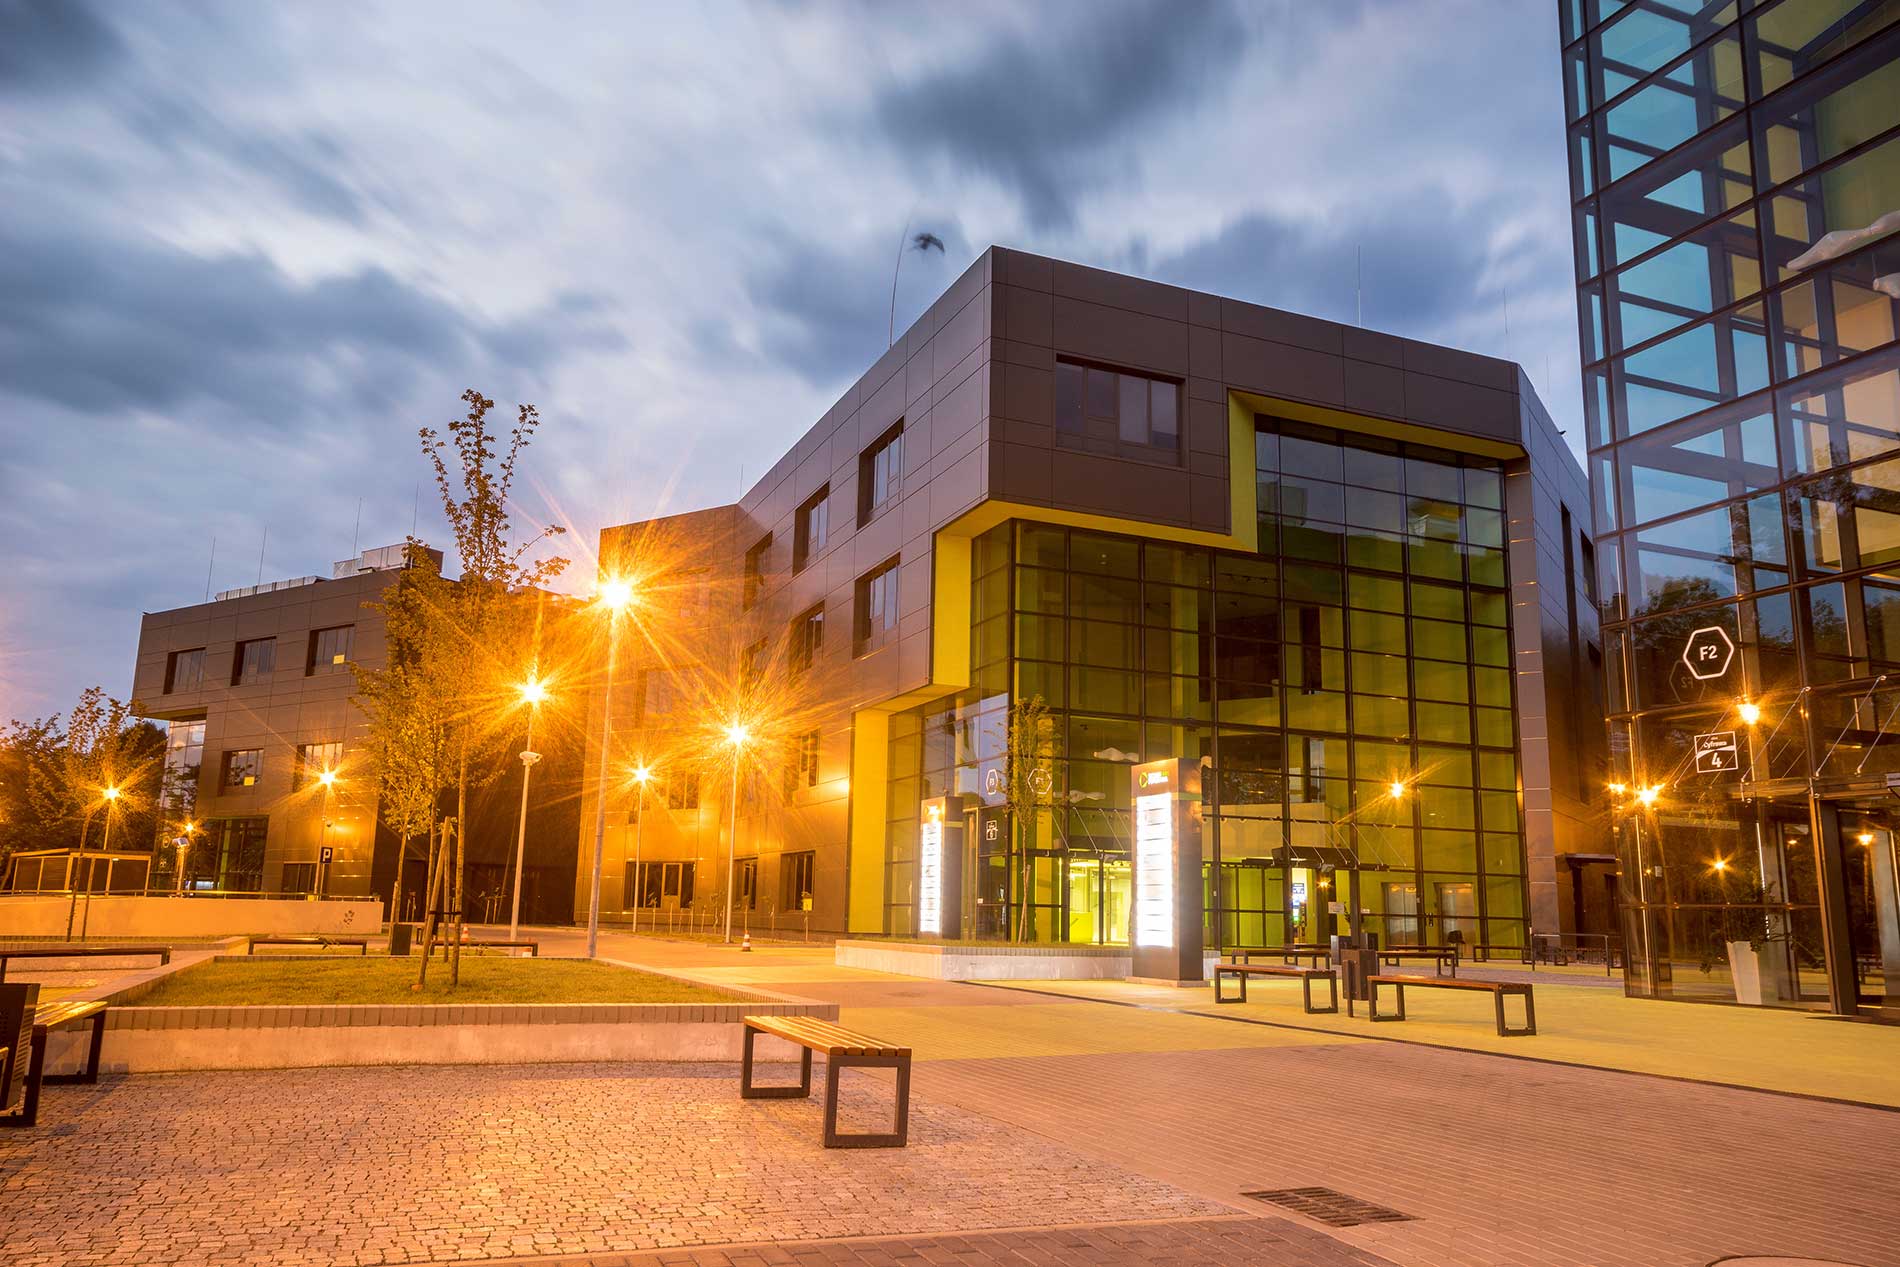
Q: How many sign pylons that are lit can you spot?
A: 2